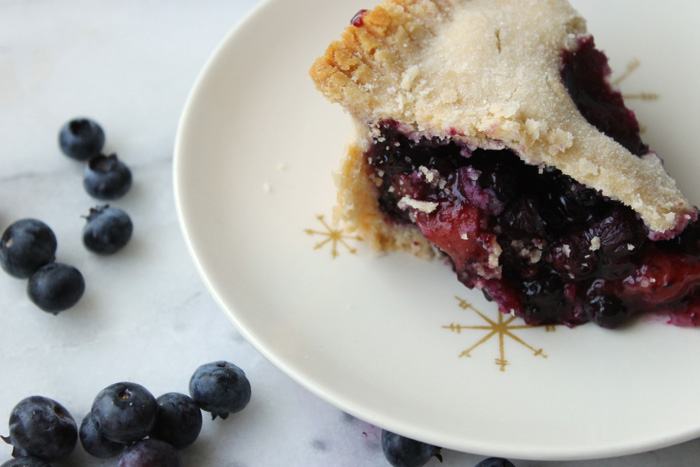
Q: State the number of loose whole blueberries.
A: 14